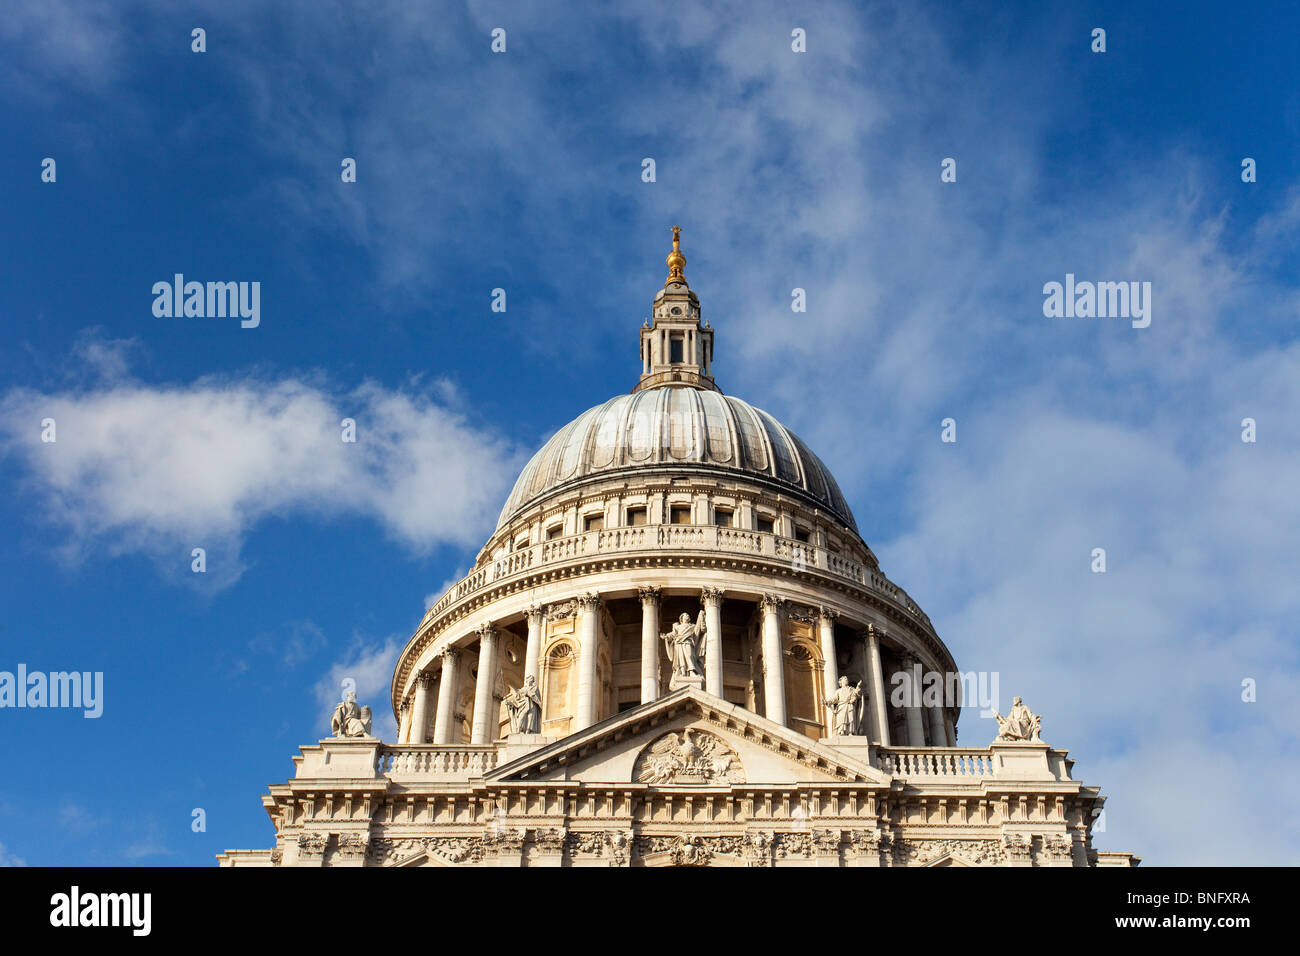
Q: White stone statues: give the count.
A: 5